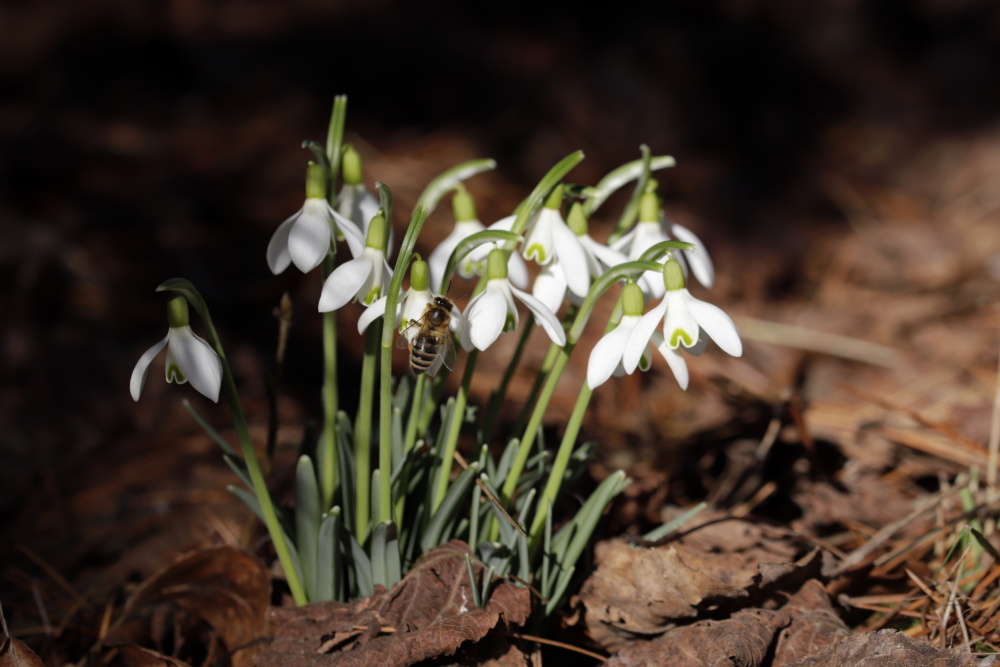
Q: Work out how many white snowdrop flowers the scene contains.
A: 12